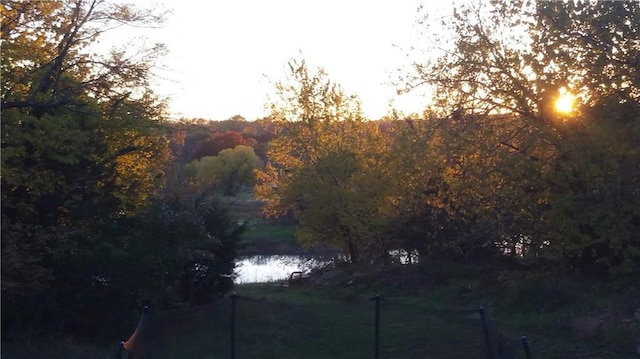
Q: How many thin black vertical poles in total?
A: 6